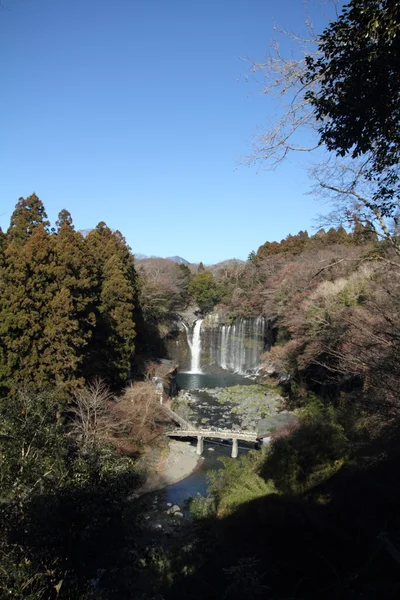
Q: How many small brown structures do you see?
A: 1